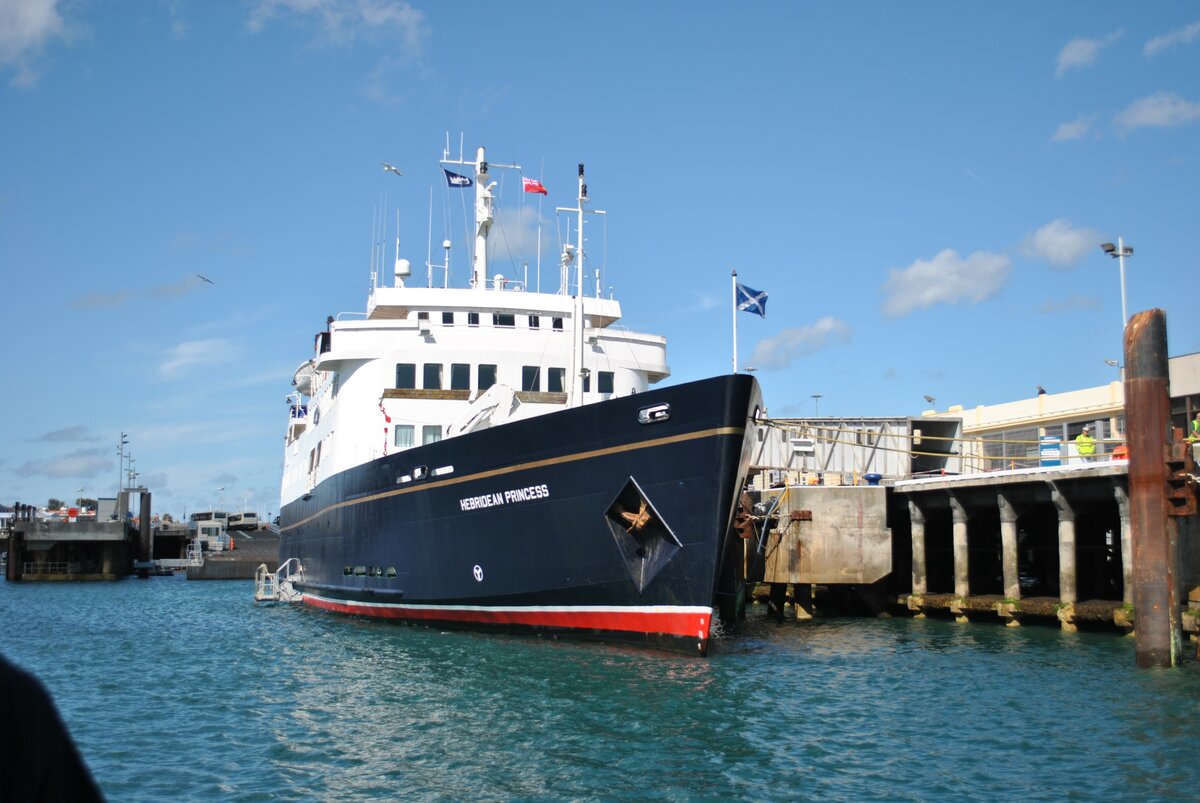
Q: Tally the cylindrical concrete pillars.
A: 5